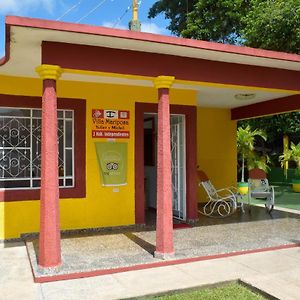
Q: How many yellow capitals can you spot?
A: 2